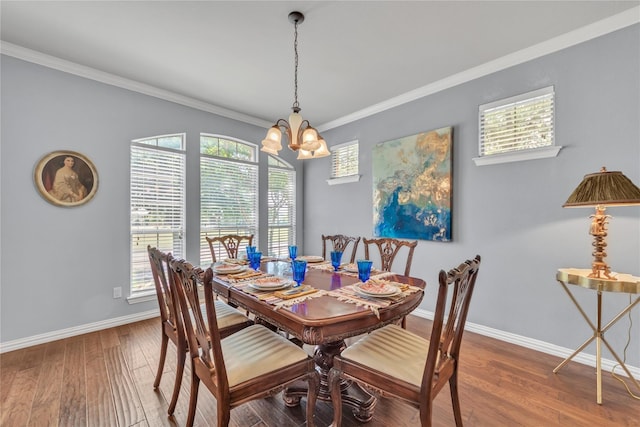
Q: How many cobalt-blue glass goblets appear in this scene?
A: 6